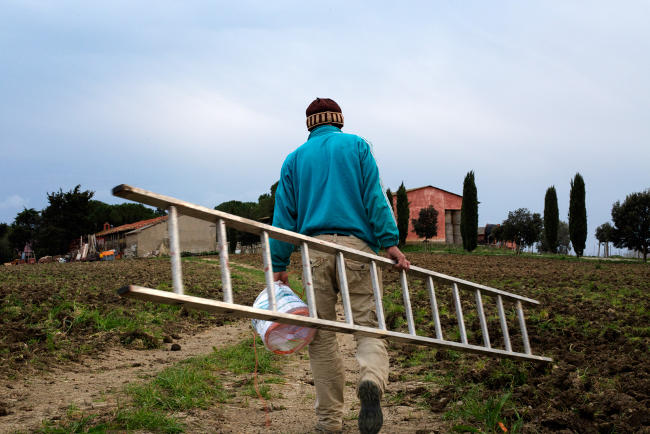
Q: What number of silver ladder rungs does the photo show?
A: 12